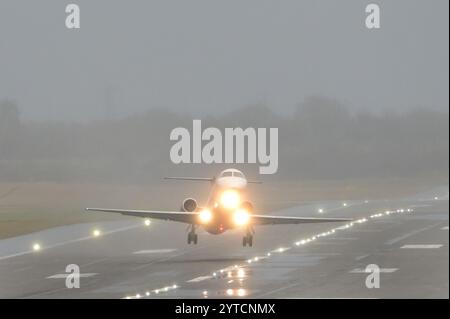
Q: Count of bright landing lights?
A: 3